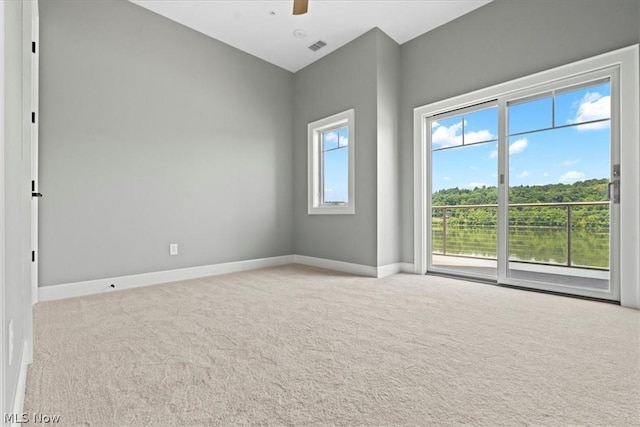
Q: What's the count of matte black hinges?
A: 4